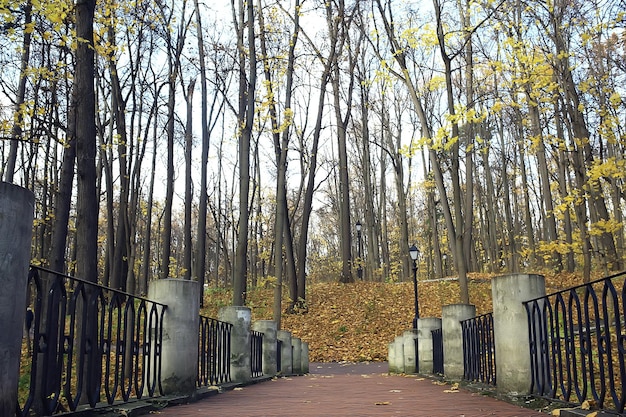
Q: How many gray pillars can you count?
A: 13